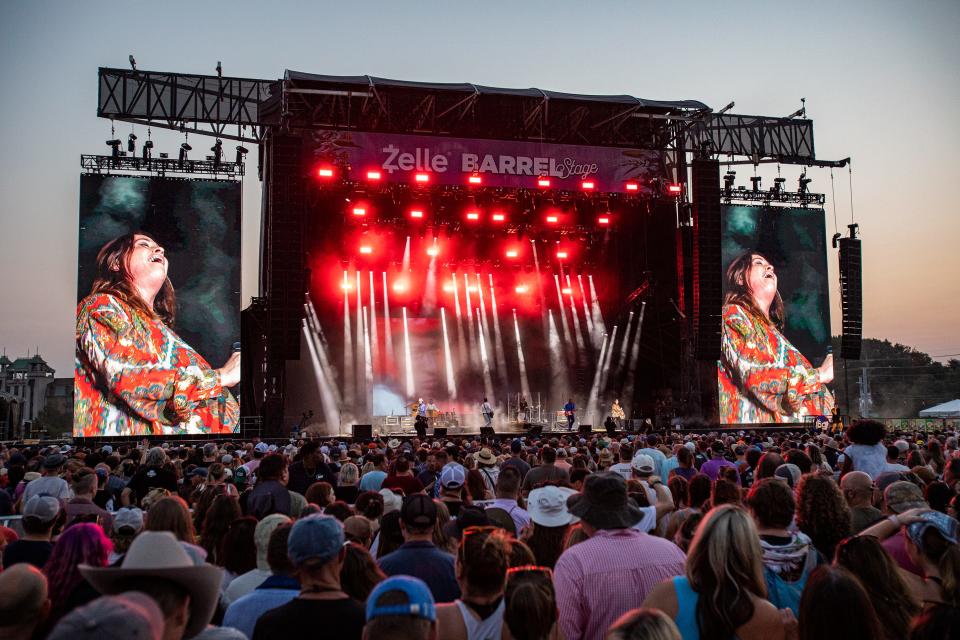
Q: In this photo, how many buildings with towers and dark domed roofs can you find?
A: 1